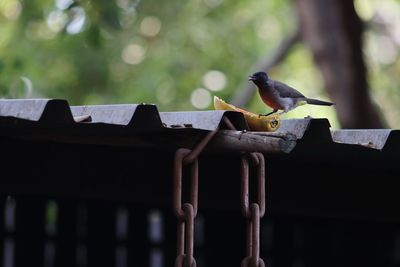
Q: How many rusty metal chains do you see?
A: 2